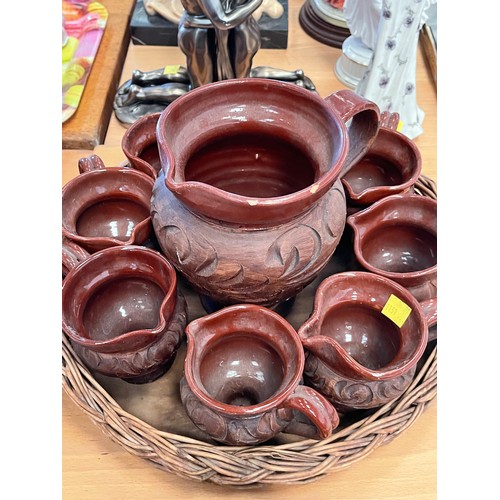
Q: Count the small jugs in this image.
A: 7